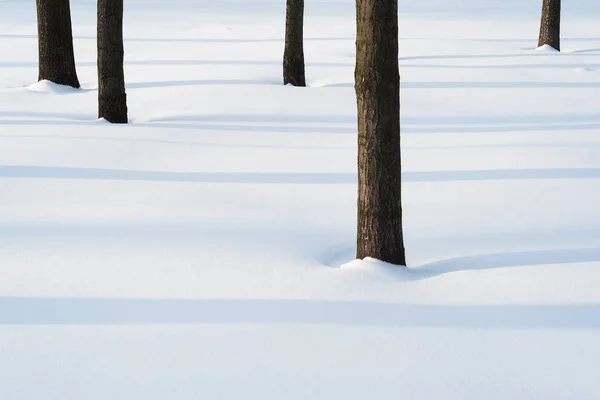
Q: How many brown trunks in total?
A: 5